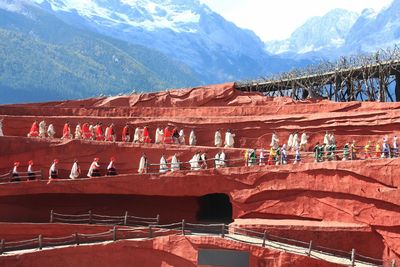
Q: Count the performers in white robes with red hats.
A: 5